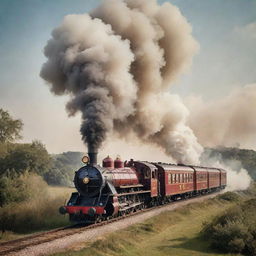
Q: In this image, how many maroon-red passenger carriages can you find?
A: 4